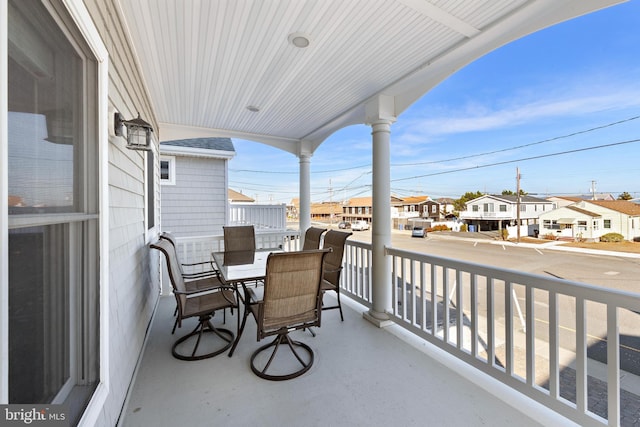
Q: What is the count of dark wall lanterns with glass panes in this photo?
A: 1